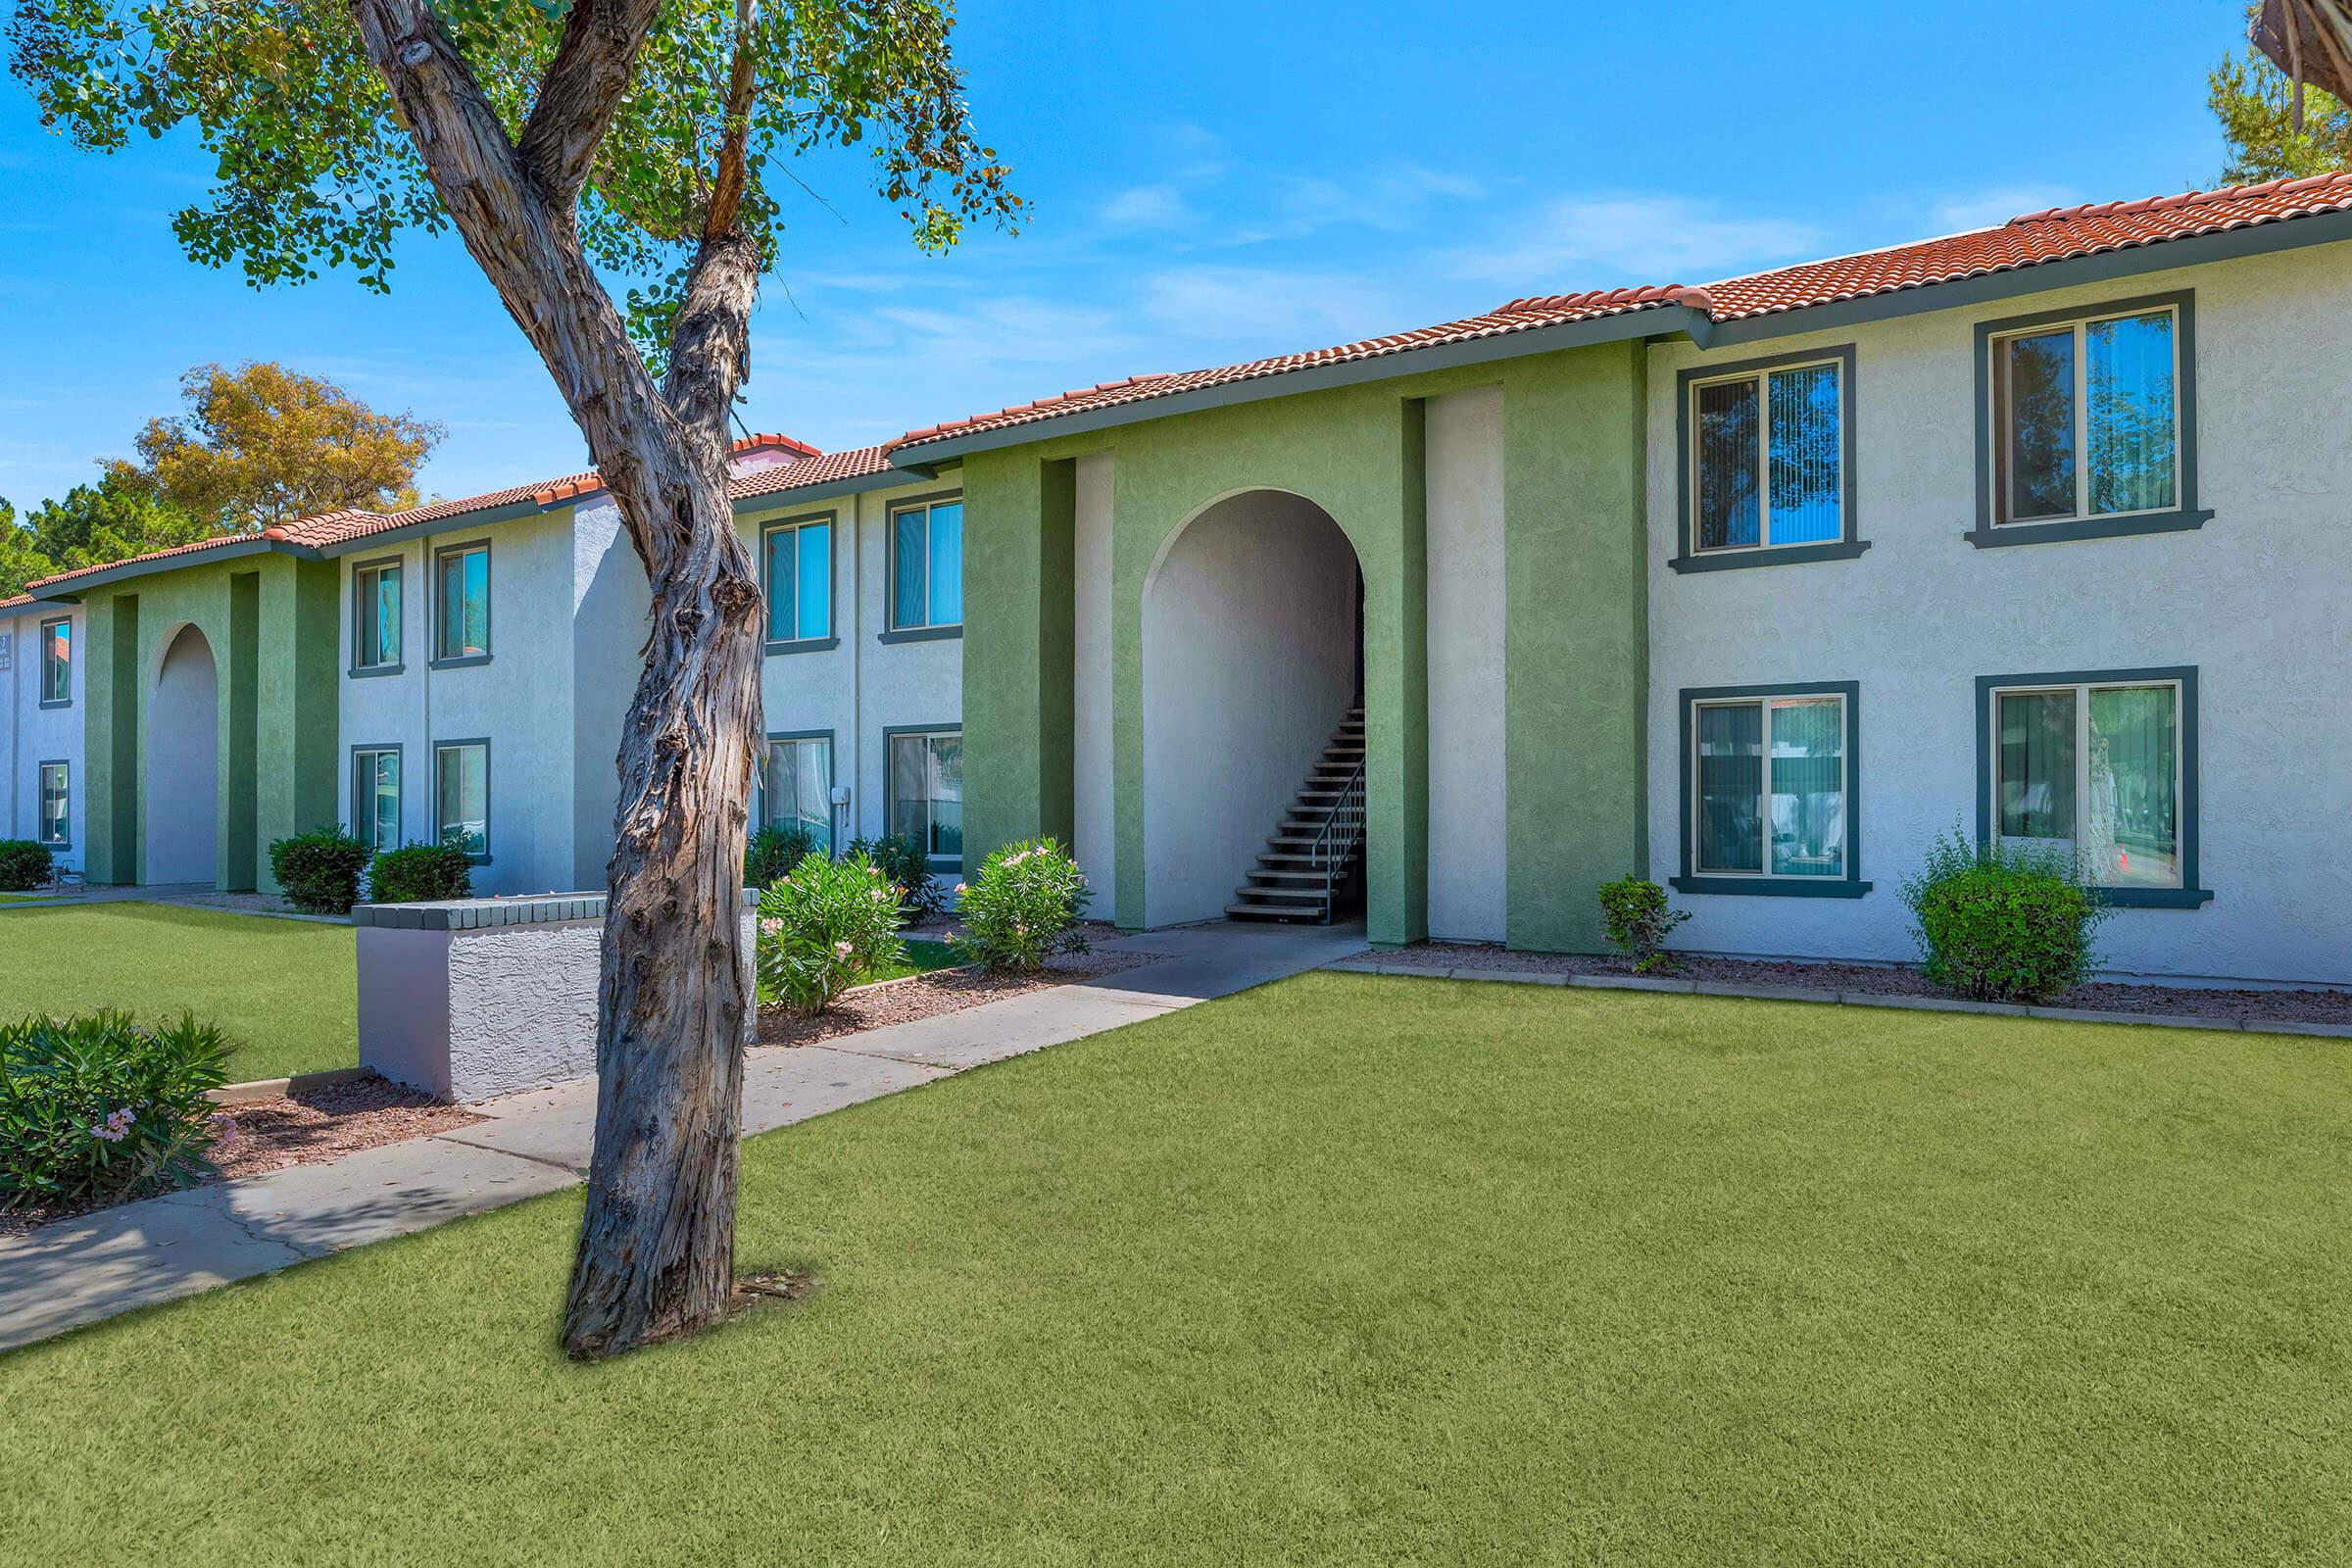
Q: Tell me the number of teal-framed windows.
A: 14